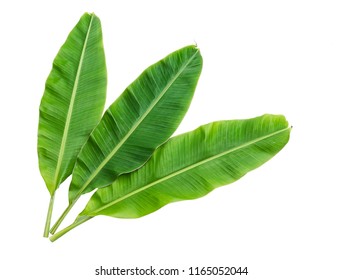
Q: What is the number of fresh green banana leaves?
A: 3